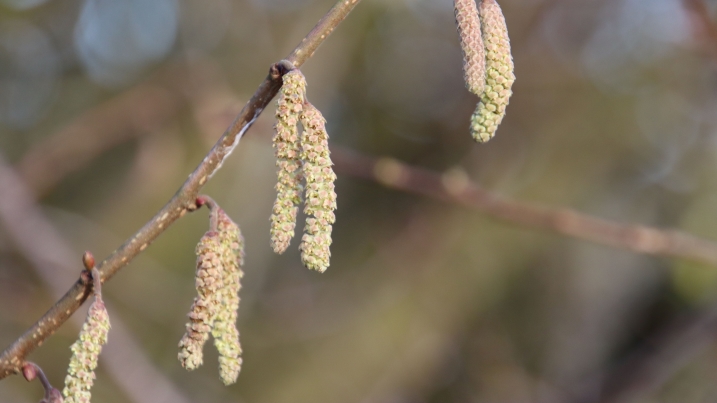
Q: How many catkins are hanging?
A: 7